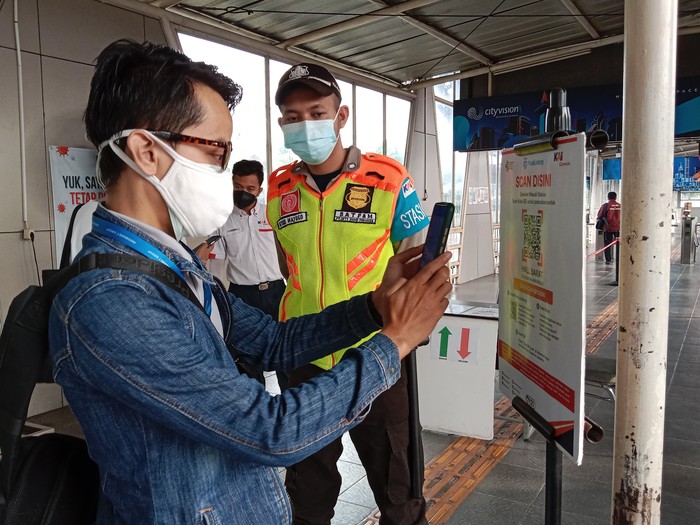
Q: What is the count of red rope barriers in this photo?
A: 1